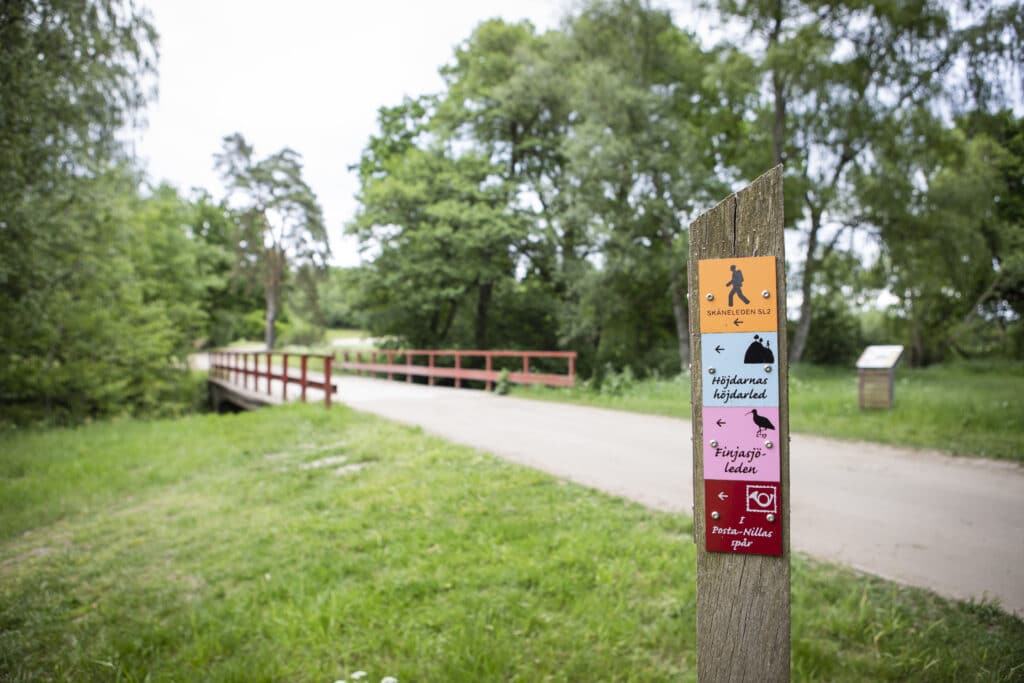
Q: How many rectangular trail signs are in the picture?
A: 4